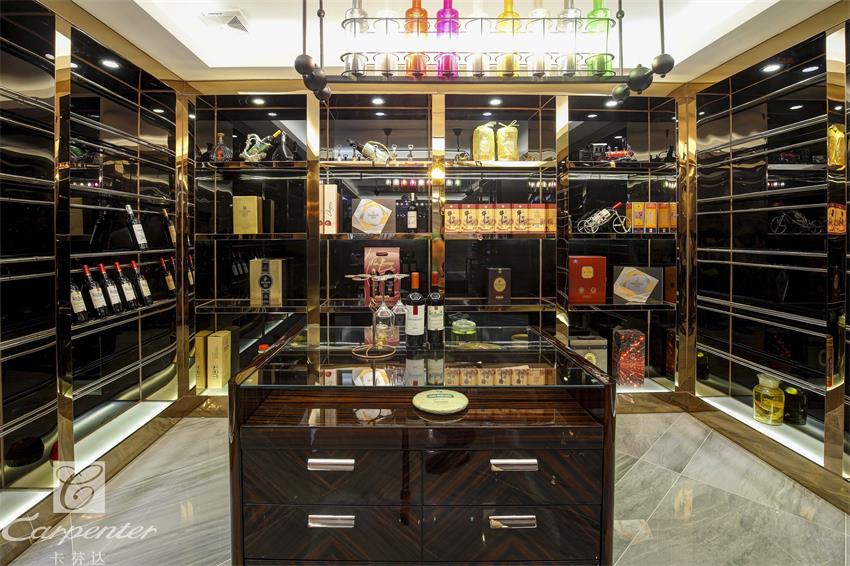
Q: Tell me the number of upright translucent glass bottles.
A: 9